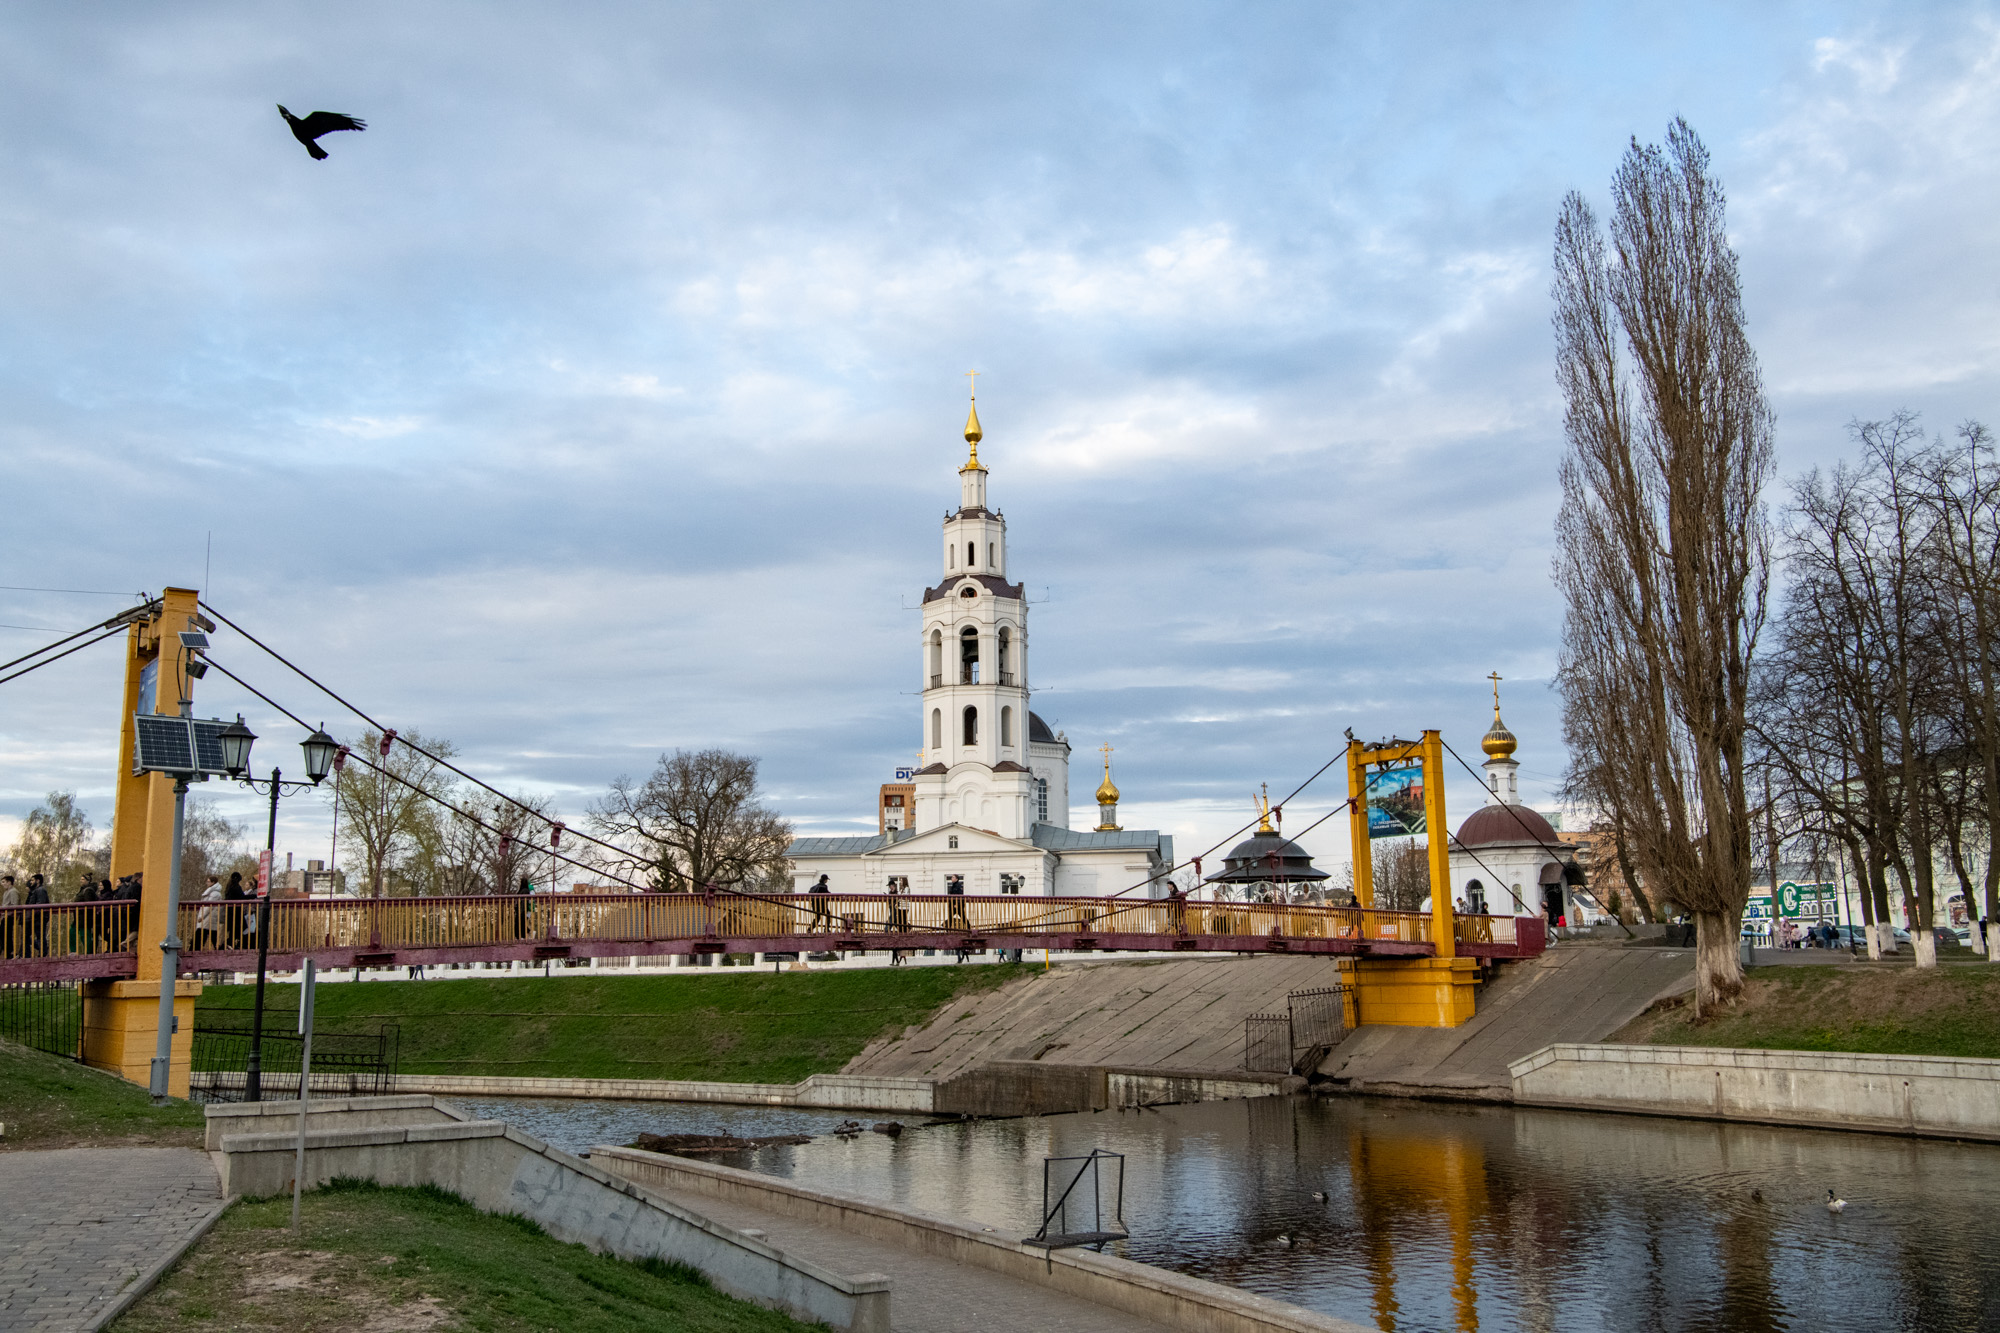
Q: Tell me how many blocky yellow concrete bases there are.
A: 2